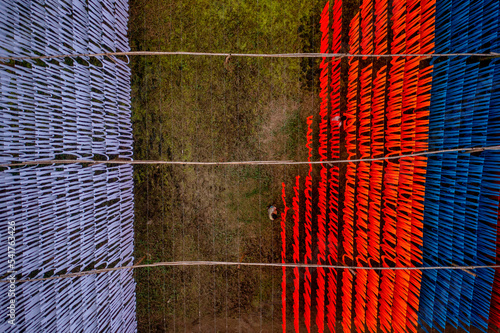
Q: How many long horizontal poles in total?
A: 3